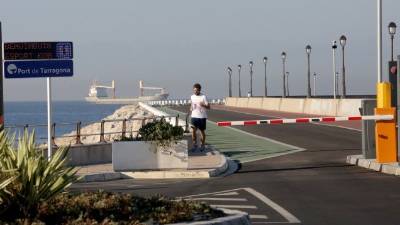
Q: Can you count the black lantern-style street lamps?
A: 8